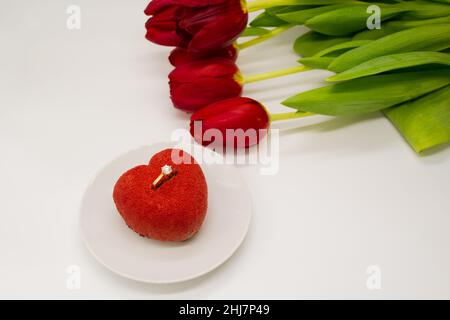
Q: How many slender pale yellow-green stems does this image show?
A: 4